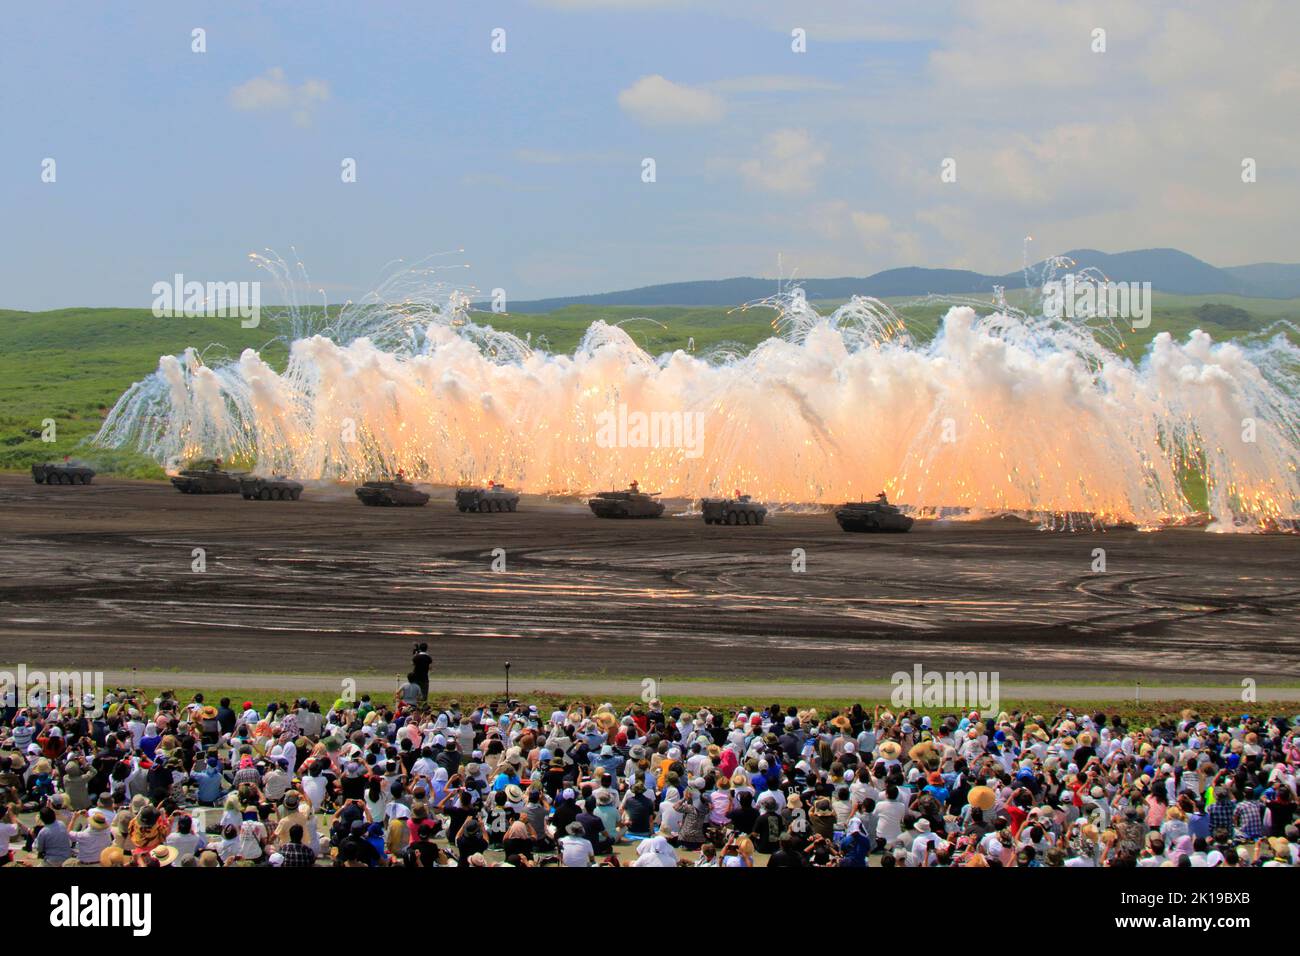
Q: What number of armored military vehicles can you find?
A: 8